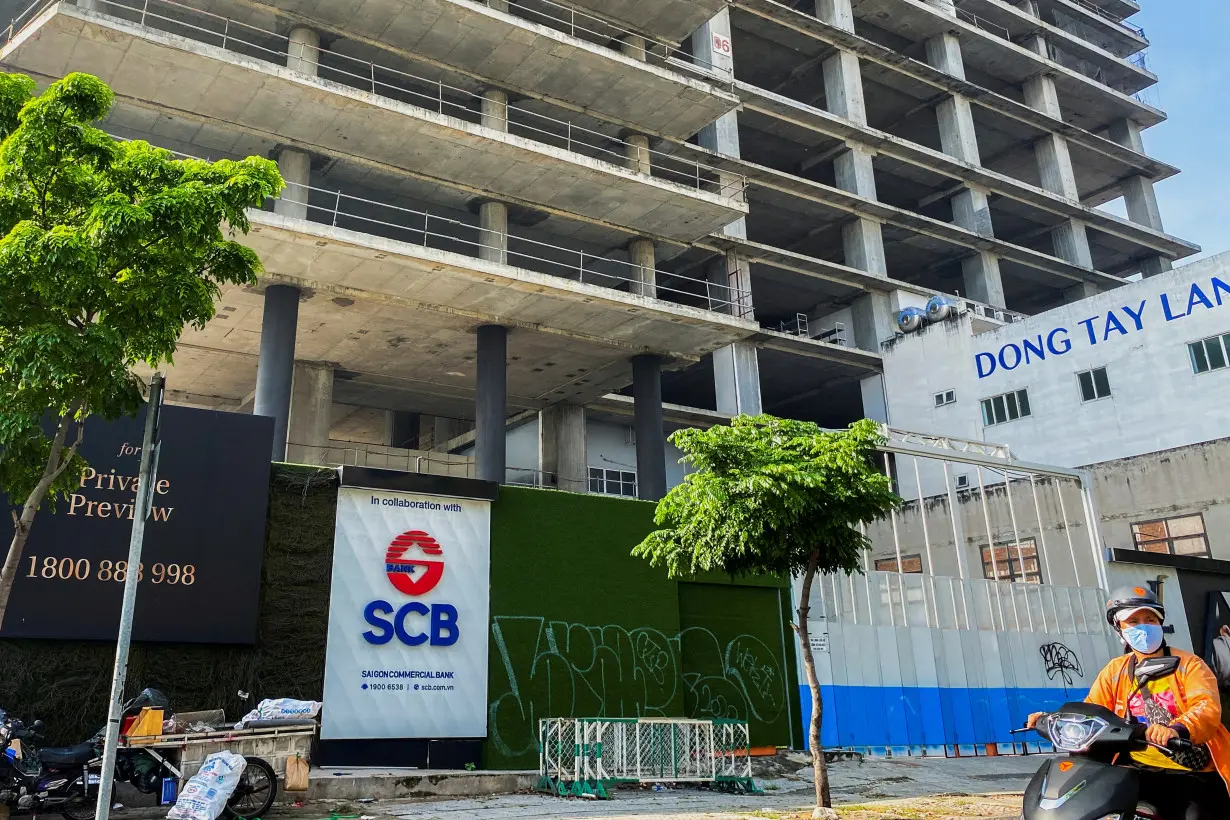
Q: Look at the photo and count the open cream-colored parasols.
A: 0